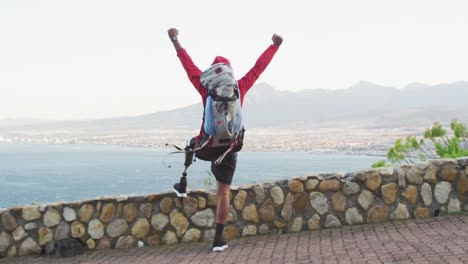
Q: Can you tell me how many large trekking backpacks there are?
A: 1